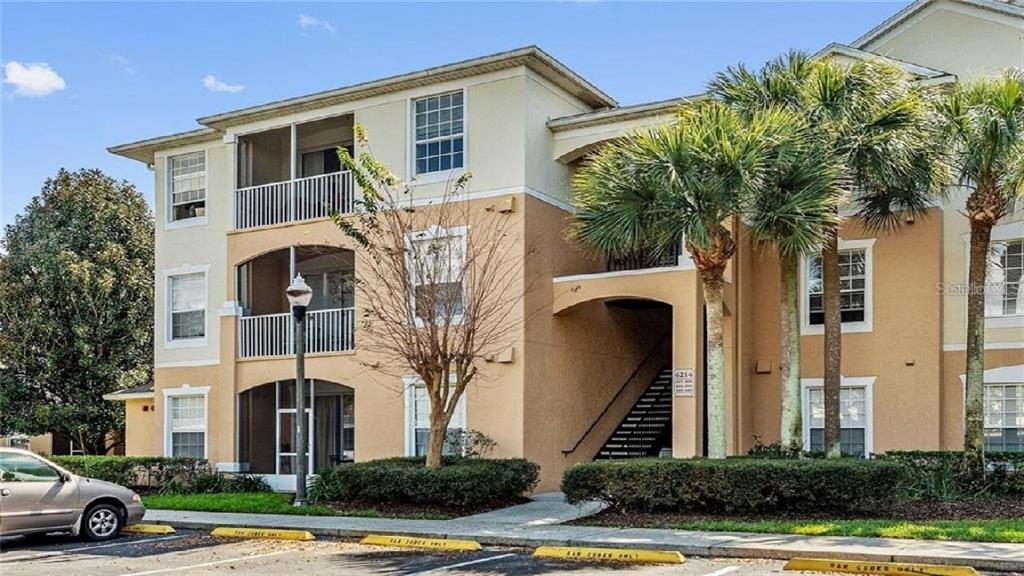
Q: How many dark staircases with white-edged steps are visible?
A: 1